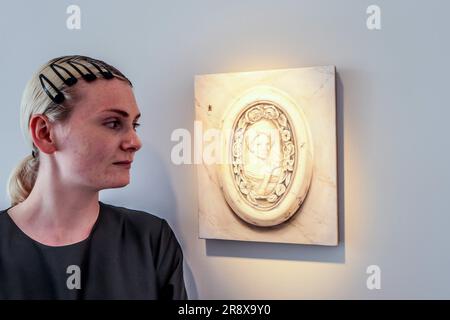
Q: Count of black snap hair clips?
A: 4